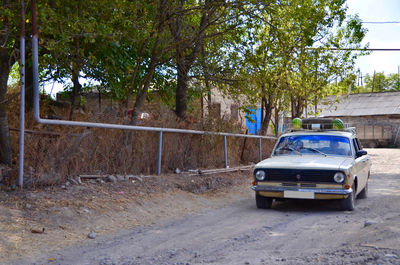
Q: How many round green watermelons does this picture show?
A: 2